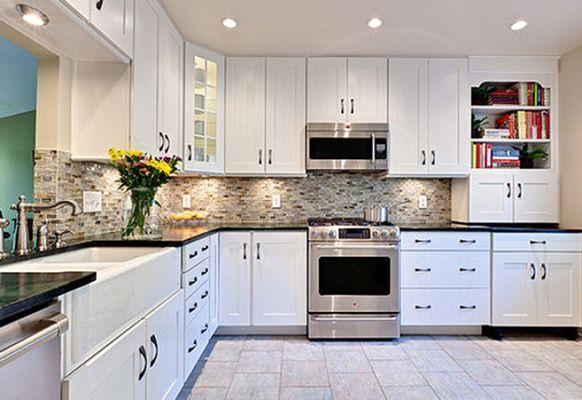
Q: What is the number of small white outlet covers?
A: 4